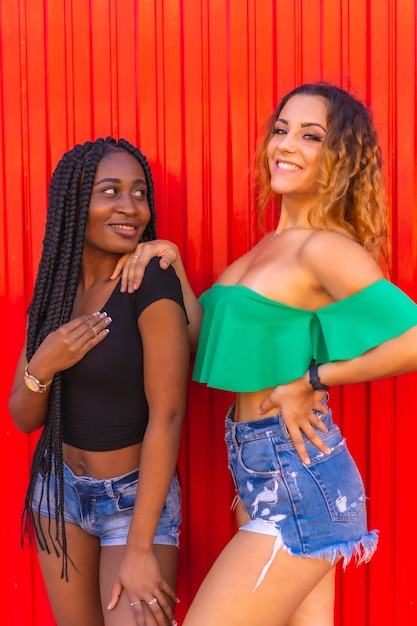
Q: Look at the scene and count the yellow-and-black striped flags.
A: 0